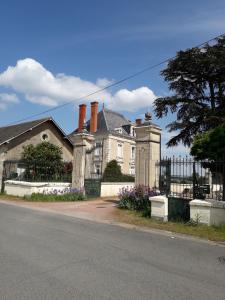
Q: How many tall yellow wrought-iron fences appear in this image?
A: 0